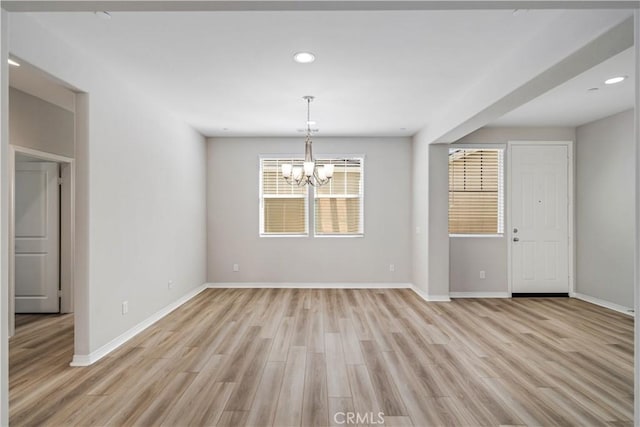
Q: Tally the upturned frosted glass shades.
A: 5